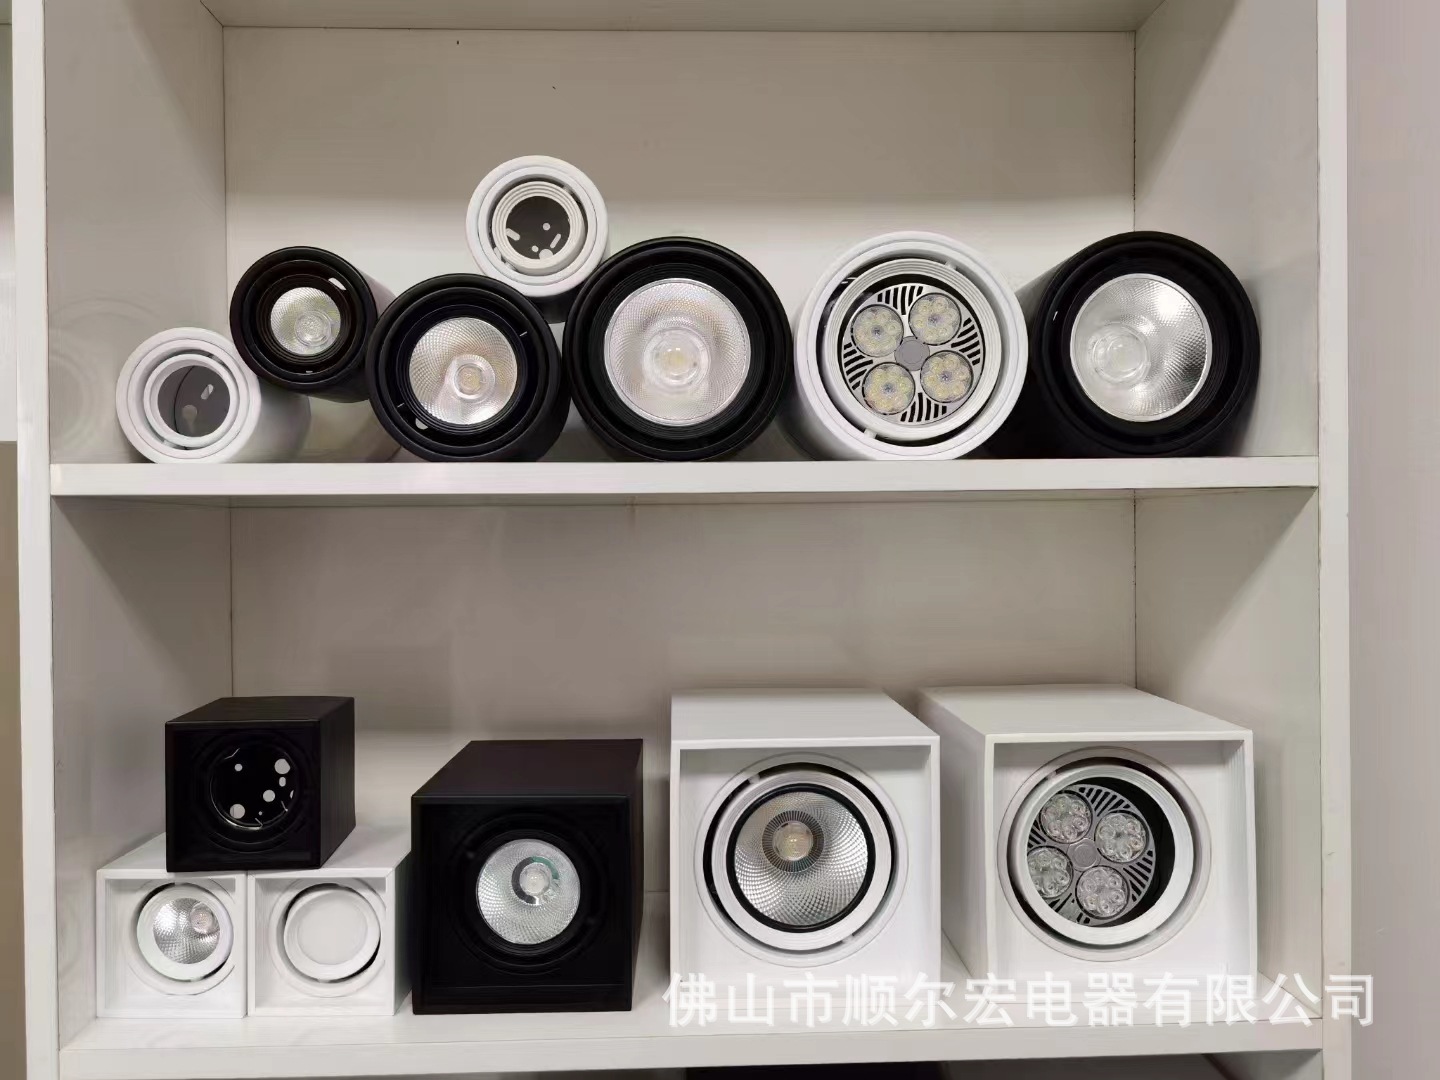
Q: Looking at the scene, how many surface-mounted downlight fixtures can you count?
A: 13